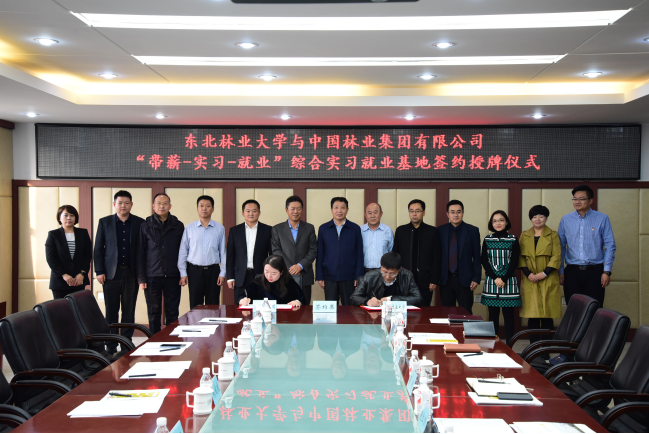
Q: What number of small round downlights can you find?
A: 13